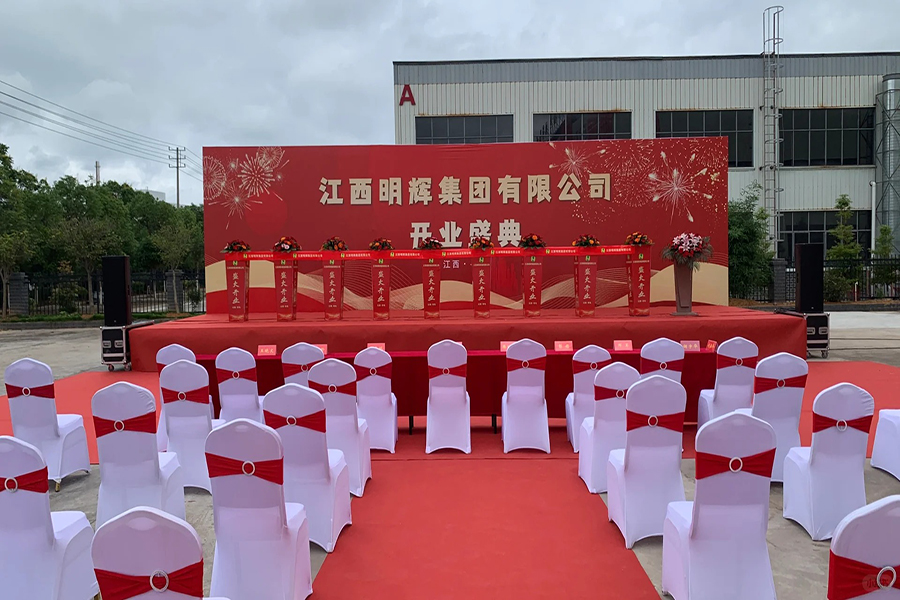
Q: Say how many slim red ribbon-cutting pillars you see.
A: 9